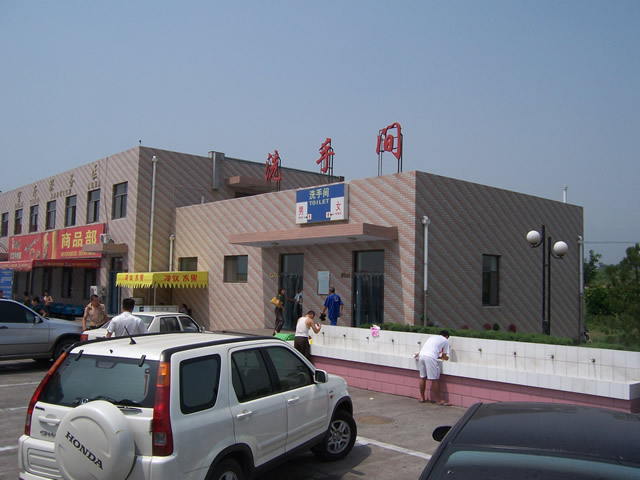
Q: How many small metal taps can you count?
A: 9